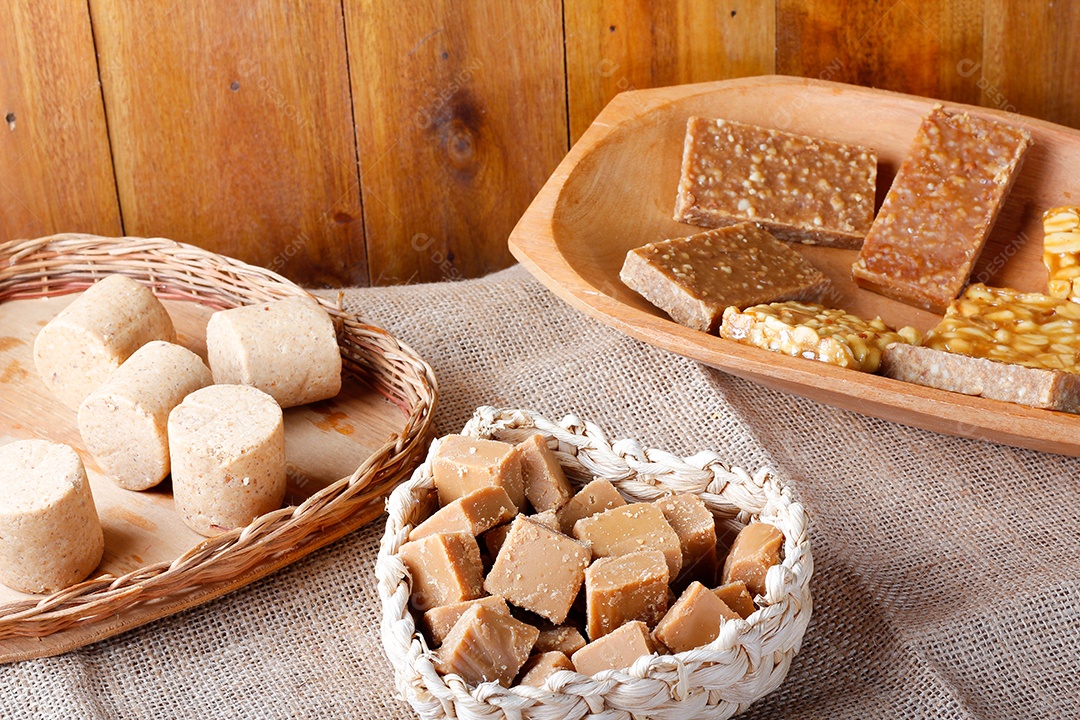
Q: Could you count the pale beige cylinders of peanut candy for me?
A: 5